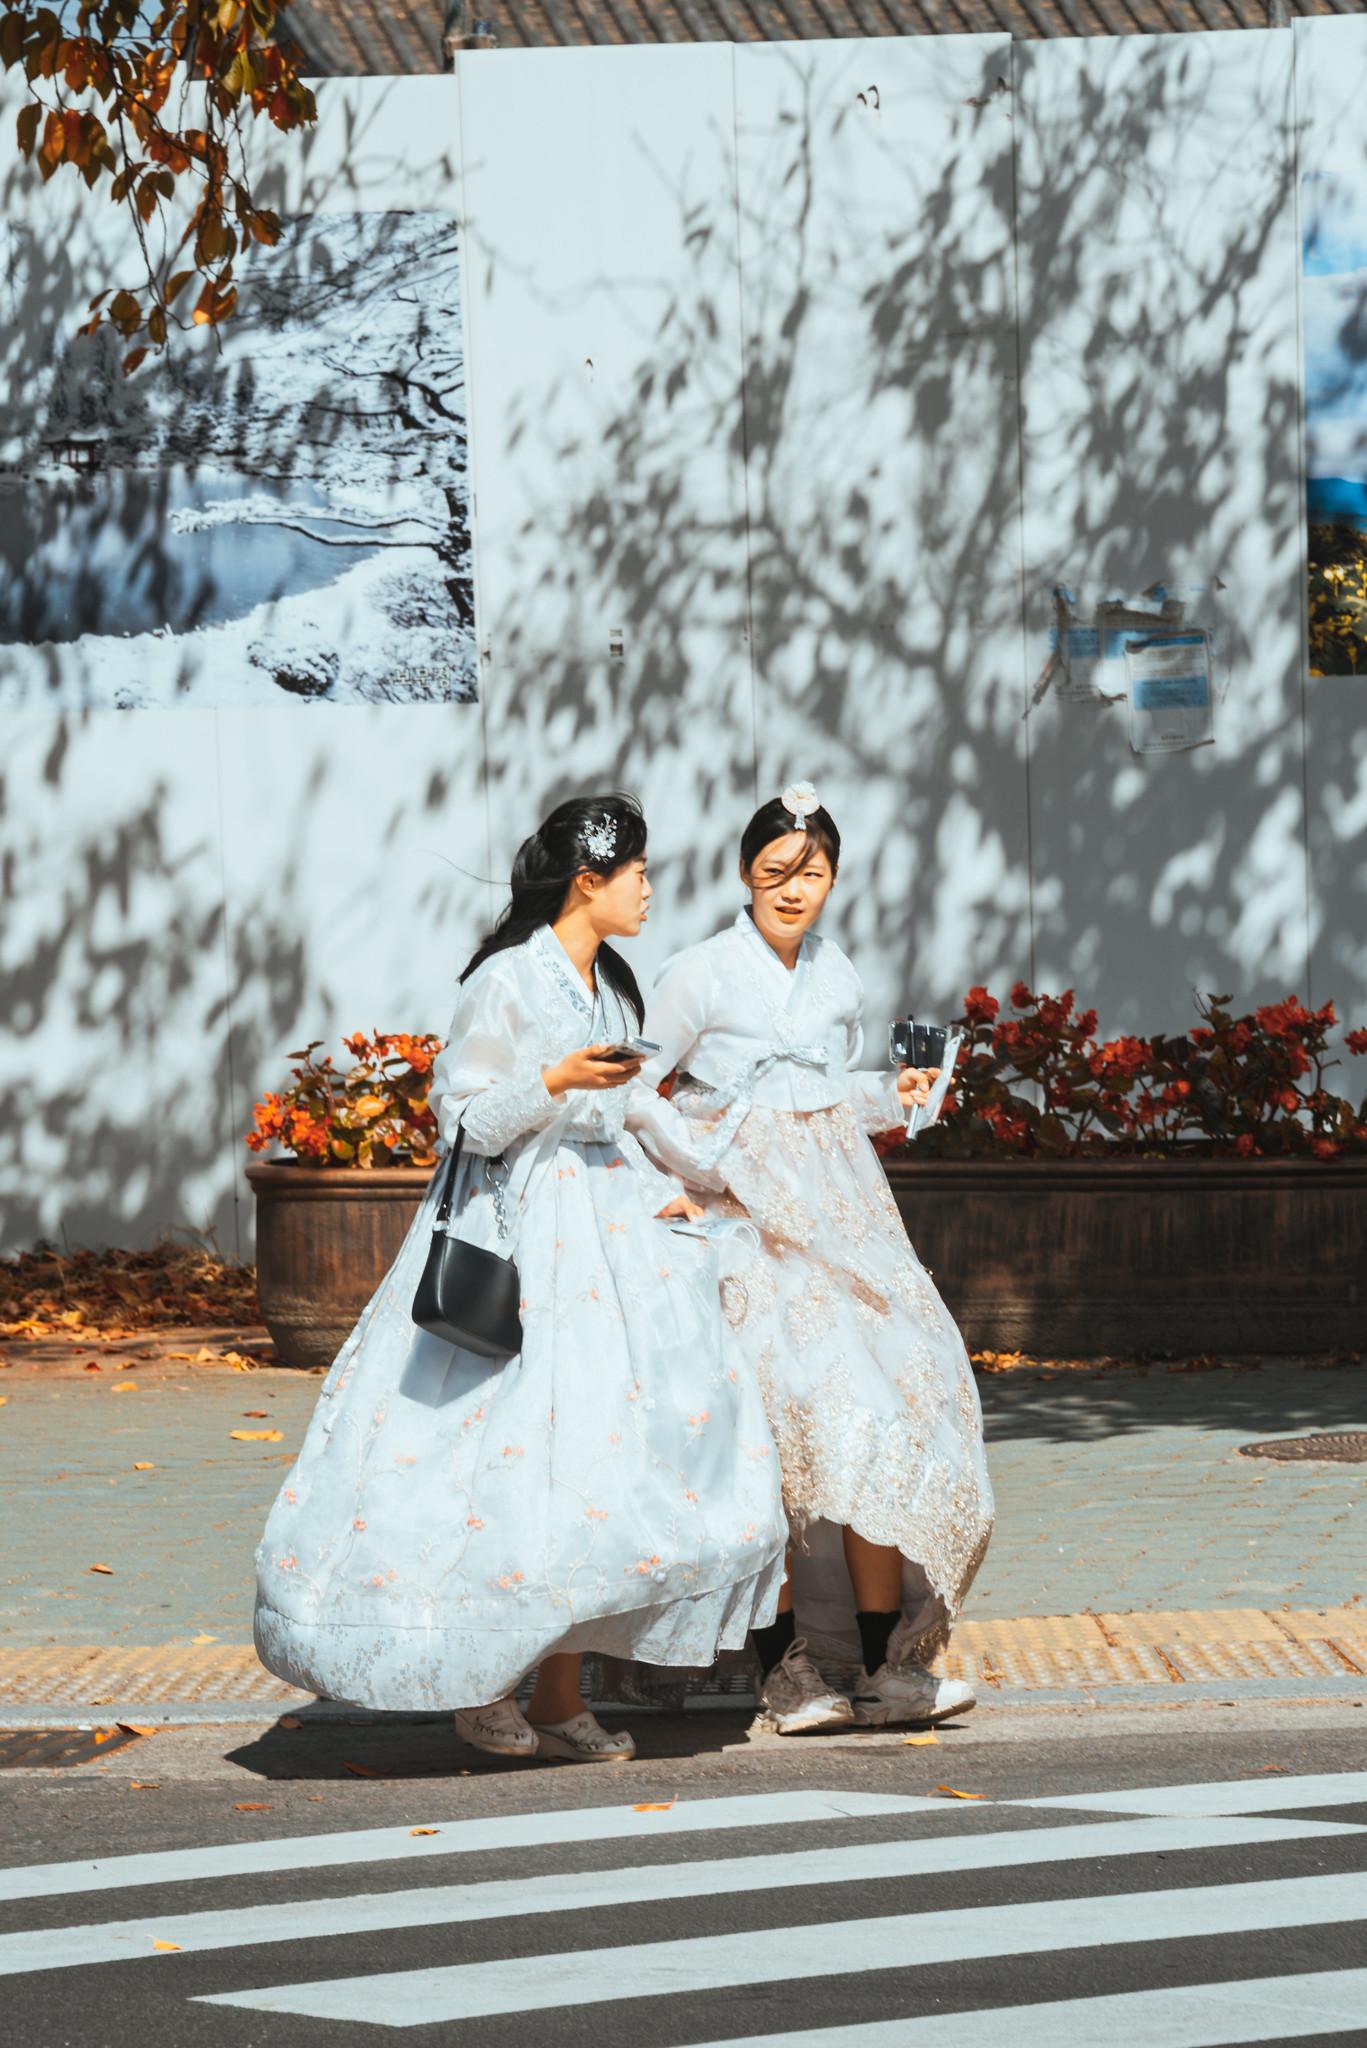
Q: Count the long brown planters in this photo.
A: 2